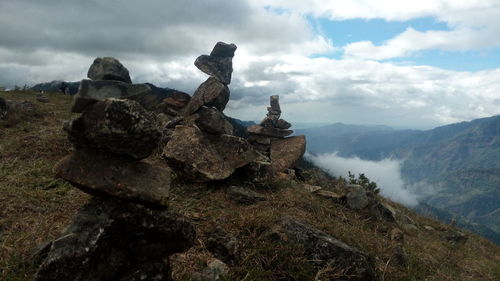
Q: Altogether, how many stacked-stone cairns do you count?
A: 3